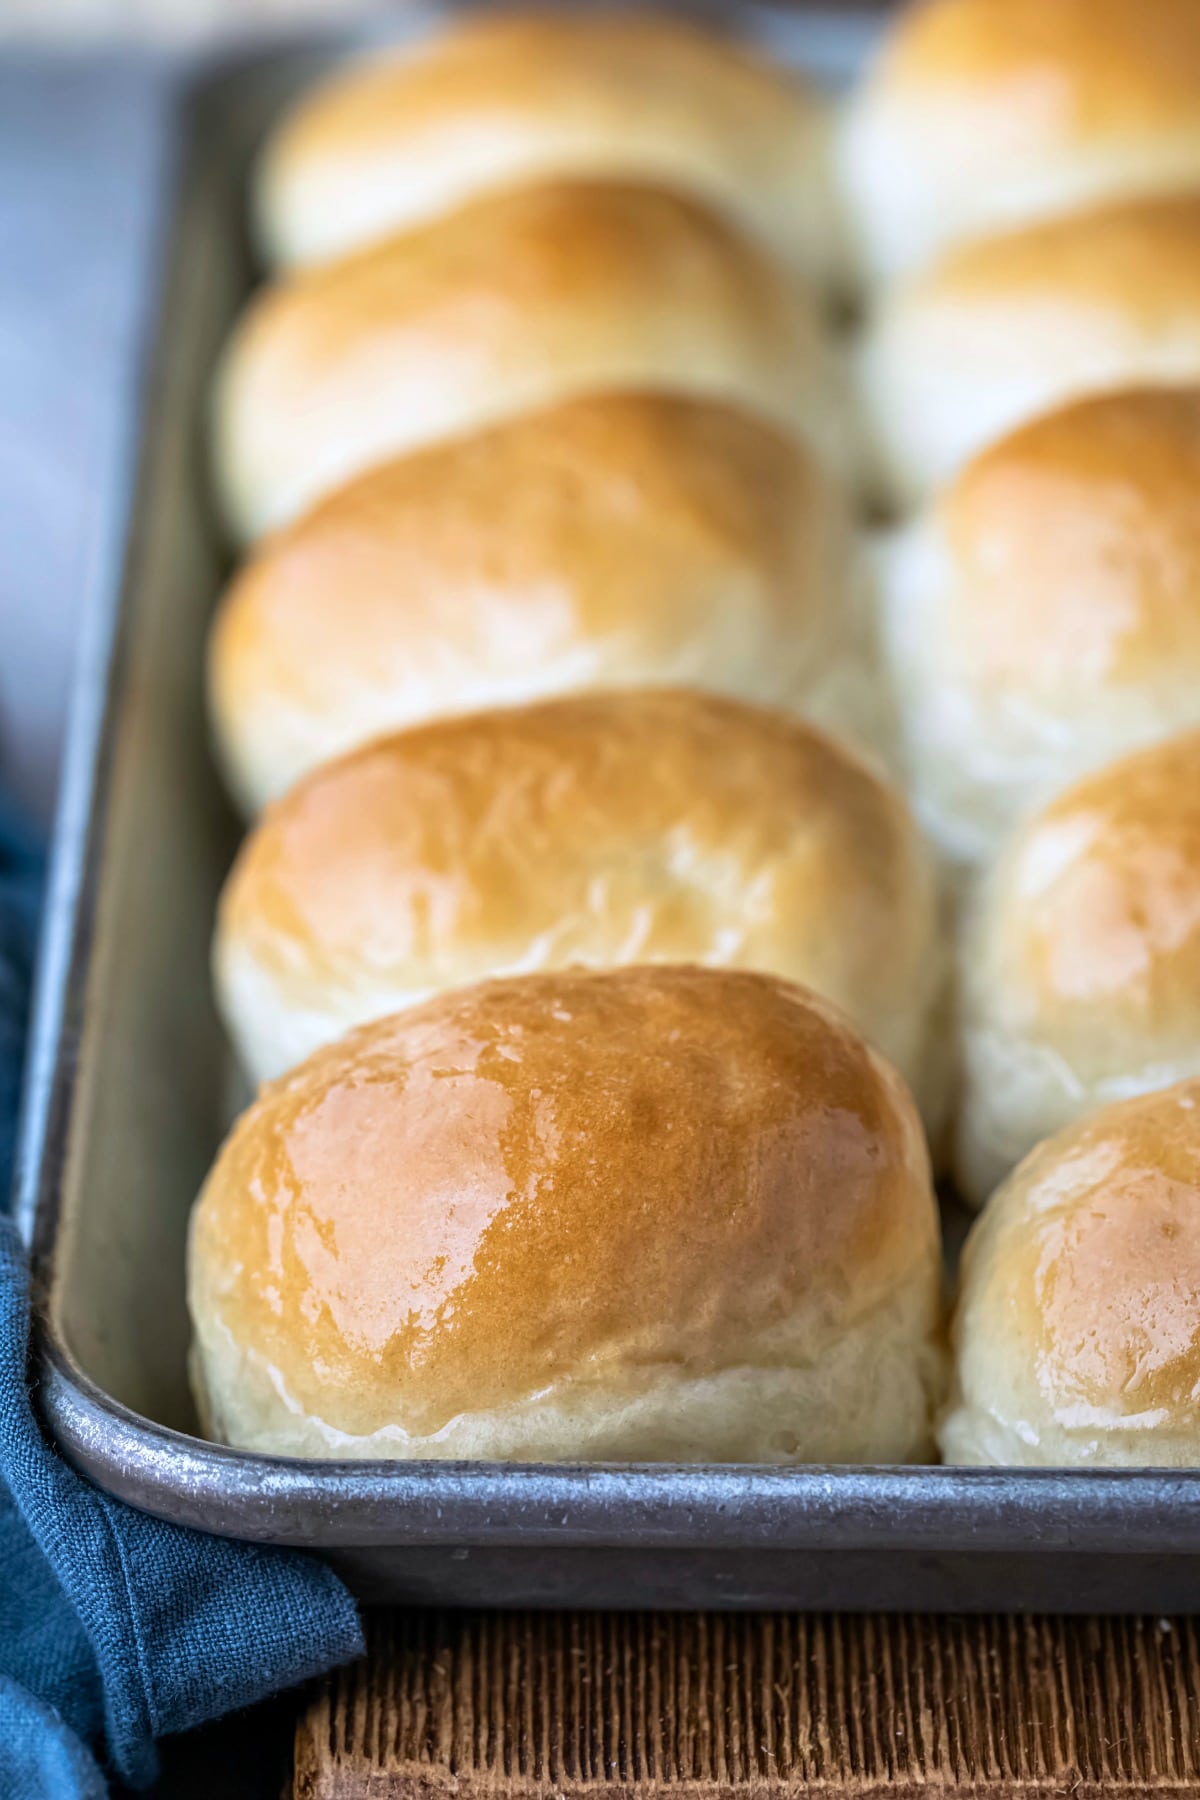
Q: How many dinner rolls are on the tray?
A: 10